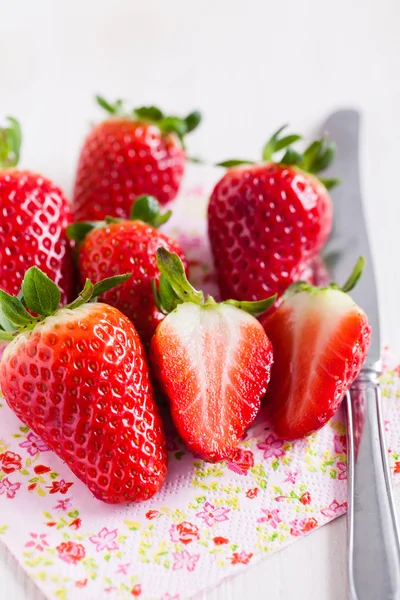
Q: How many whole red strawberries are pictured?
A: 5